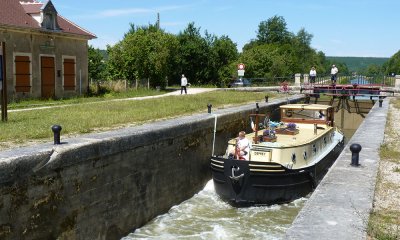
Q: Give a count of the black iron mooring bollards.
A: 5